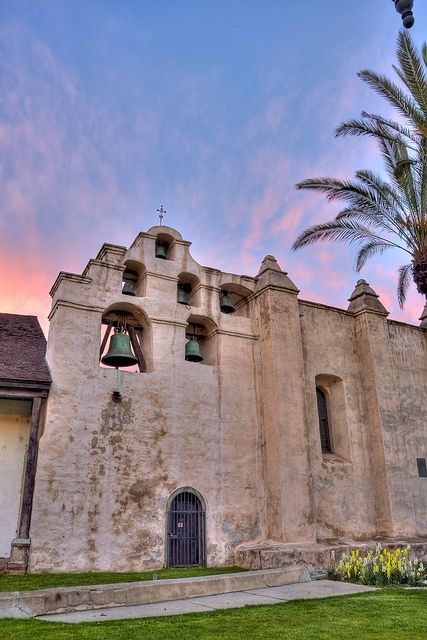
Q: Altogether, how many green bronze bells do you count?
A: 6